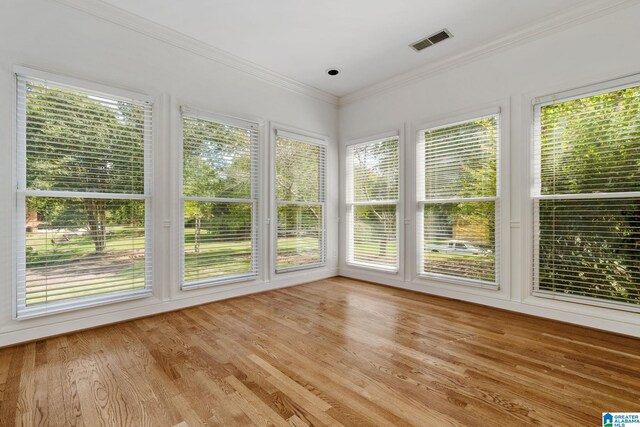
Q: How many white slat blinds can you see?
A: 6